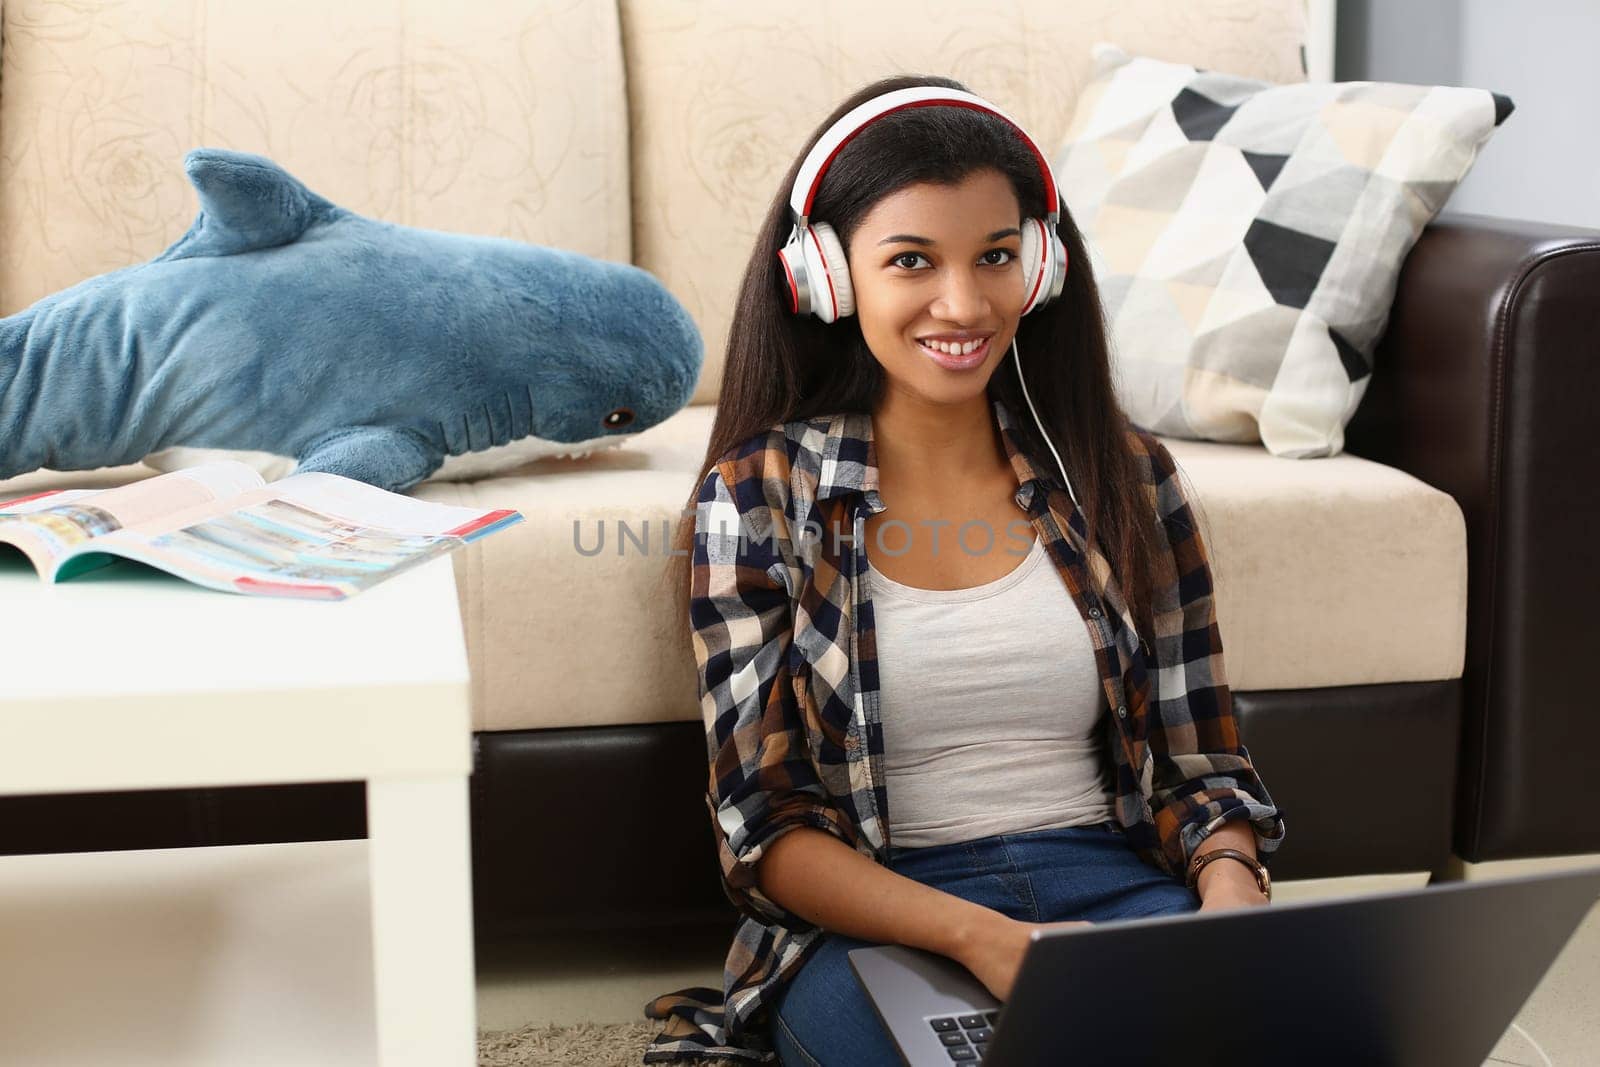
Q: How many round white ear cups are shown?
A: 2